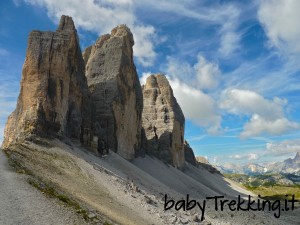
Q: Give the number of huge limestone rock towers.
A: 3